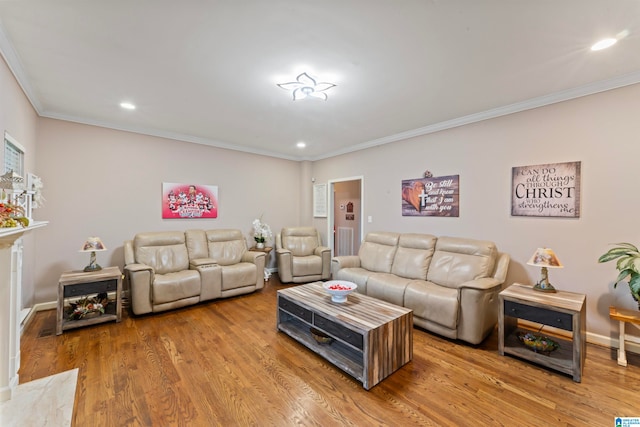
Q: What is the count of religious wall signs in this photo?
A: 2